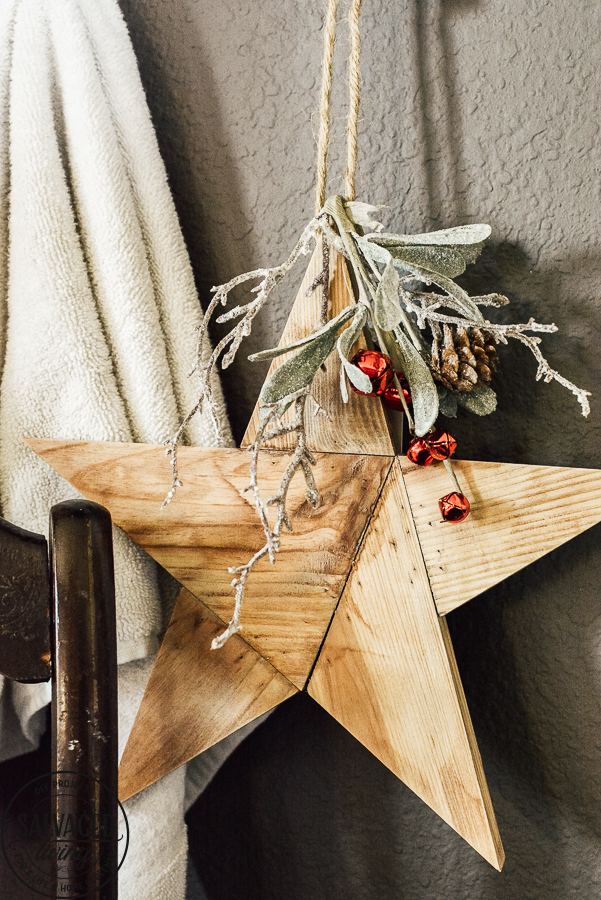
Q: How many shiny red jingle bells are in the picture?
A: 5